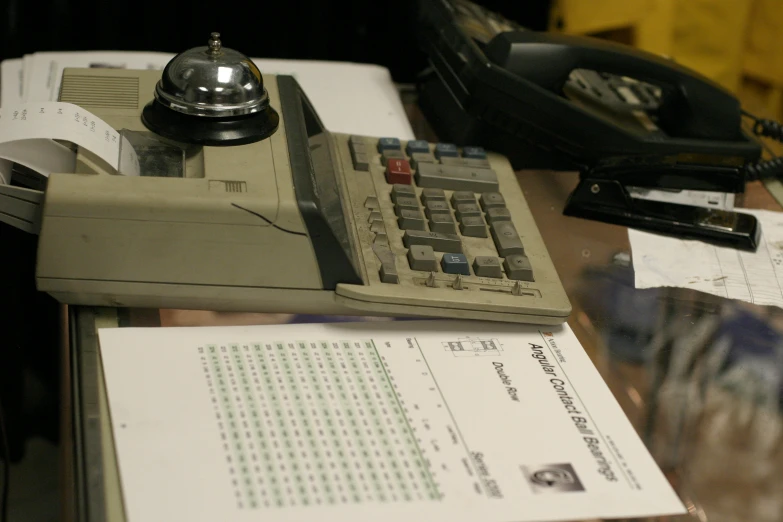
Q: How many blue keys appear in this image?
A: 5